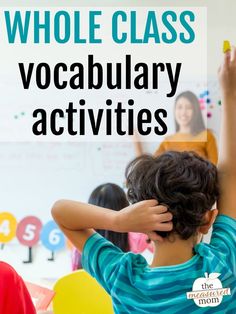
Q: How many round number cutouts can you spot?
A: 3